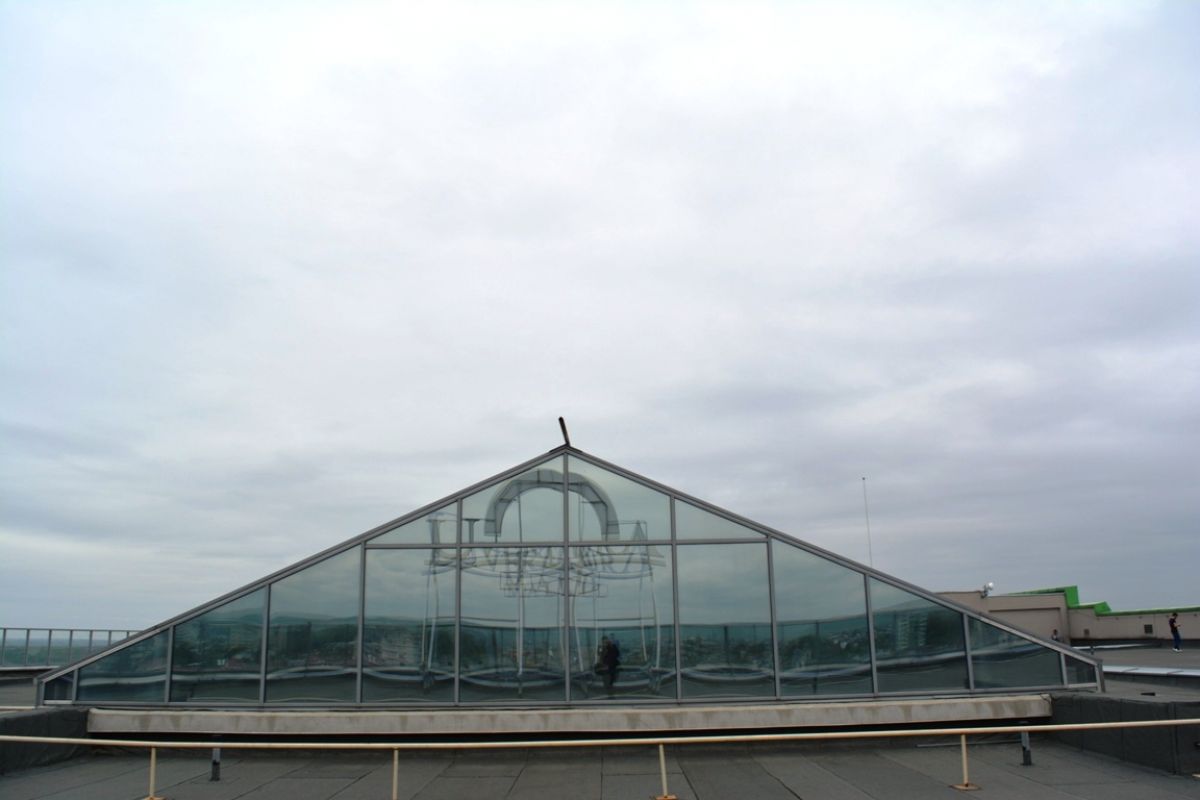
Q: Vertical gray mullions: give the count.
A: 11